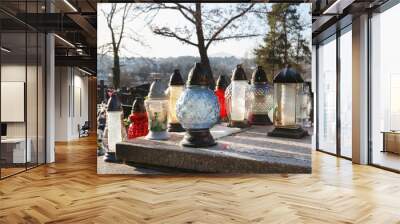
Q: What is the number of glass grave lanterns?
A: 9